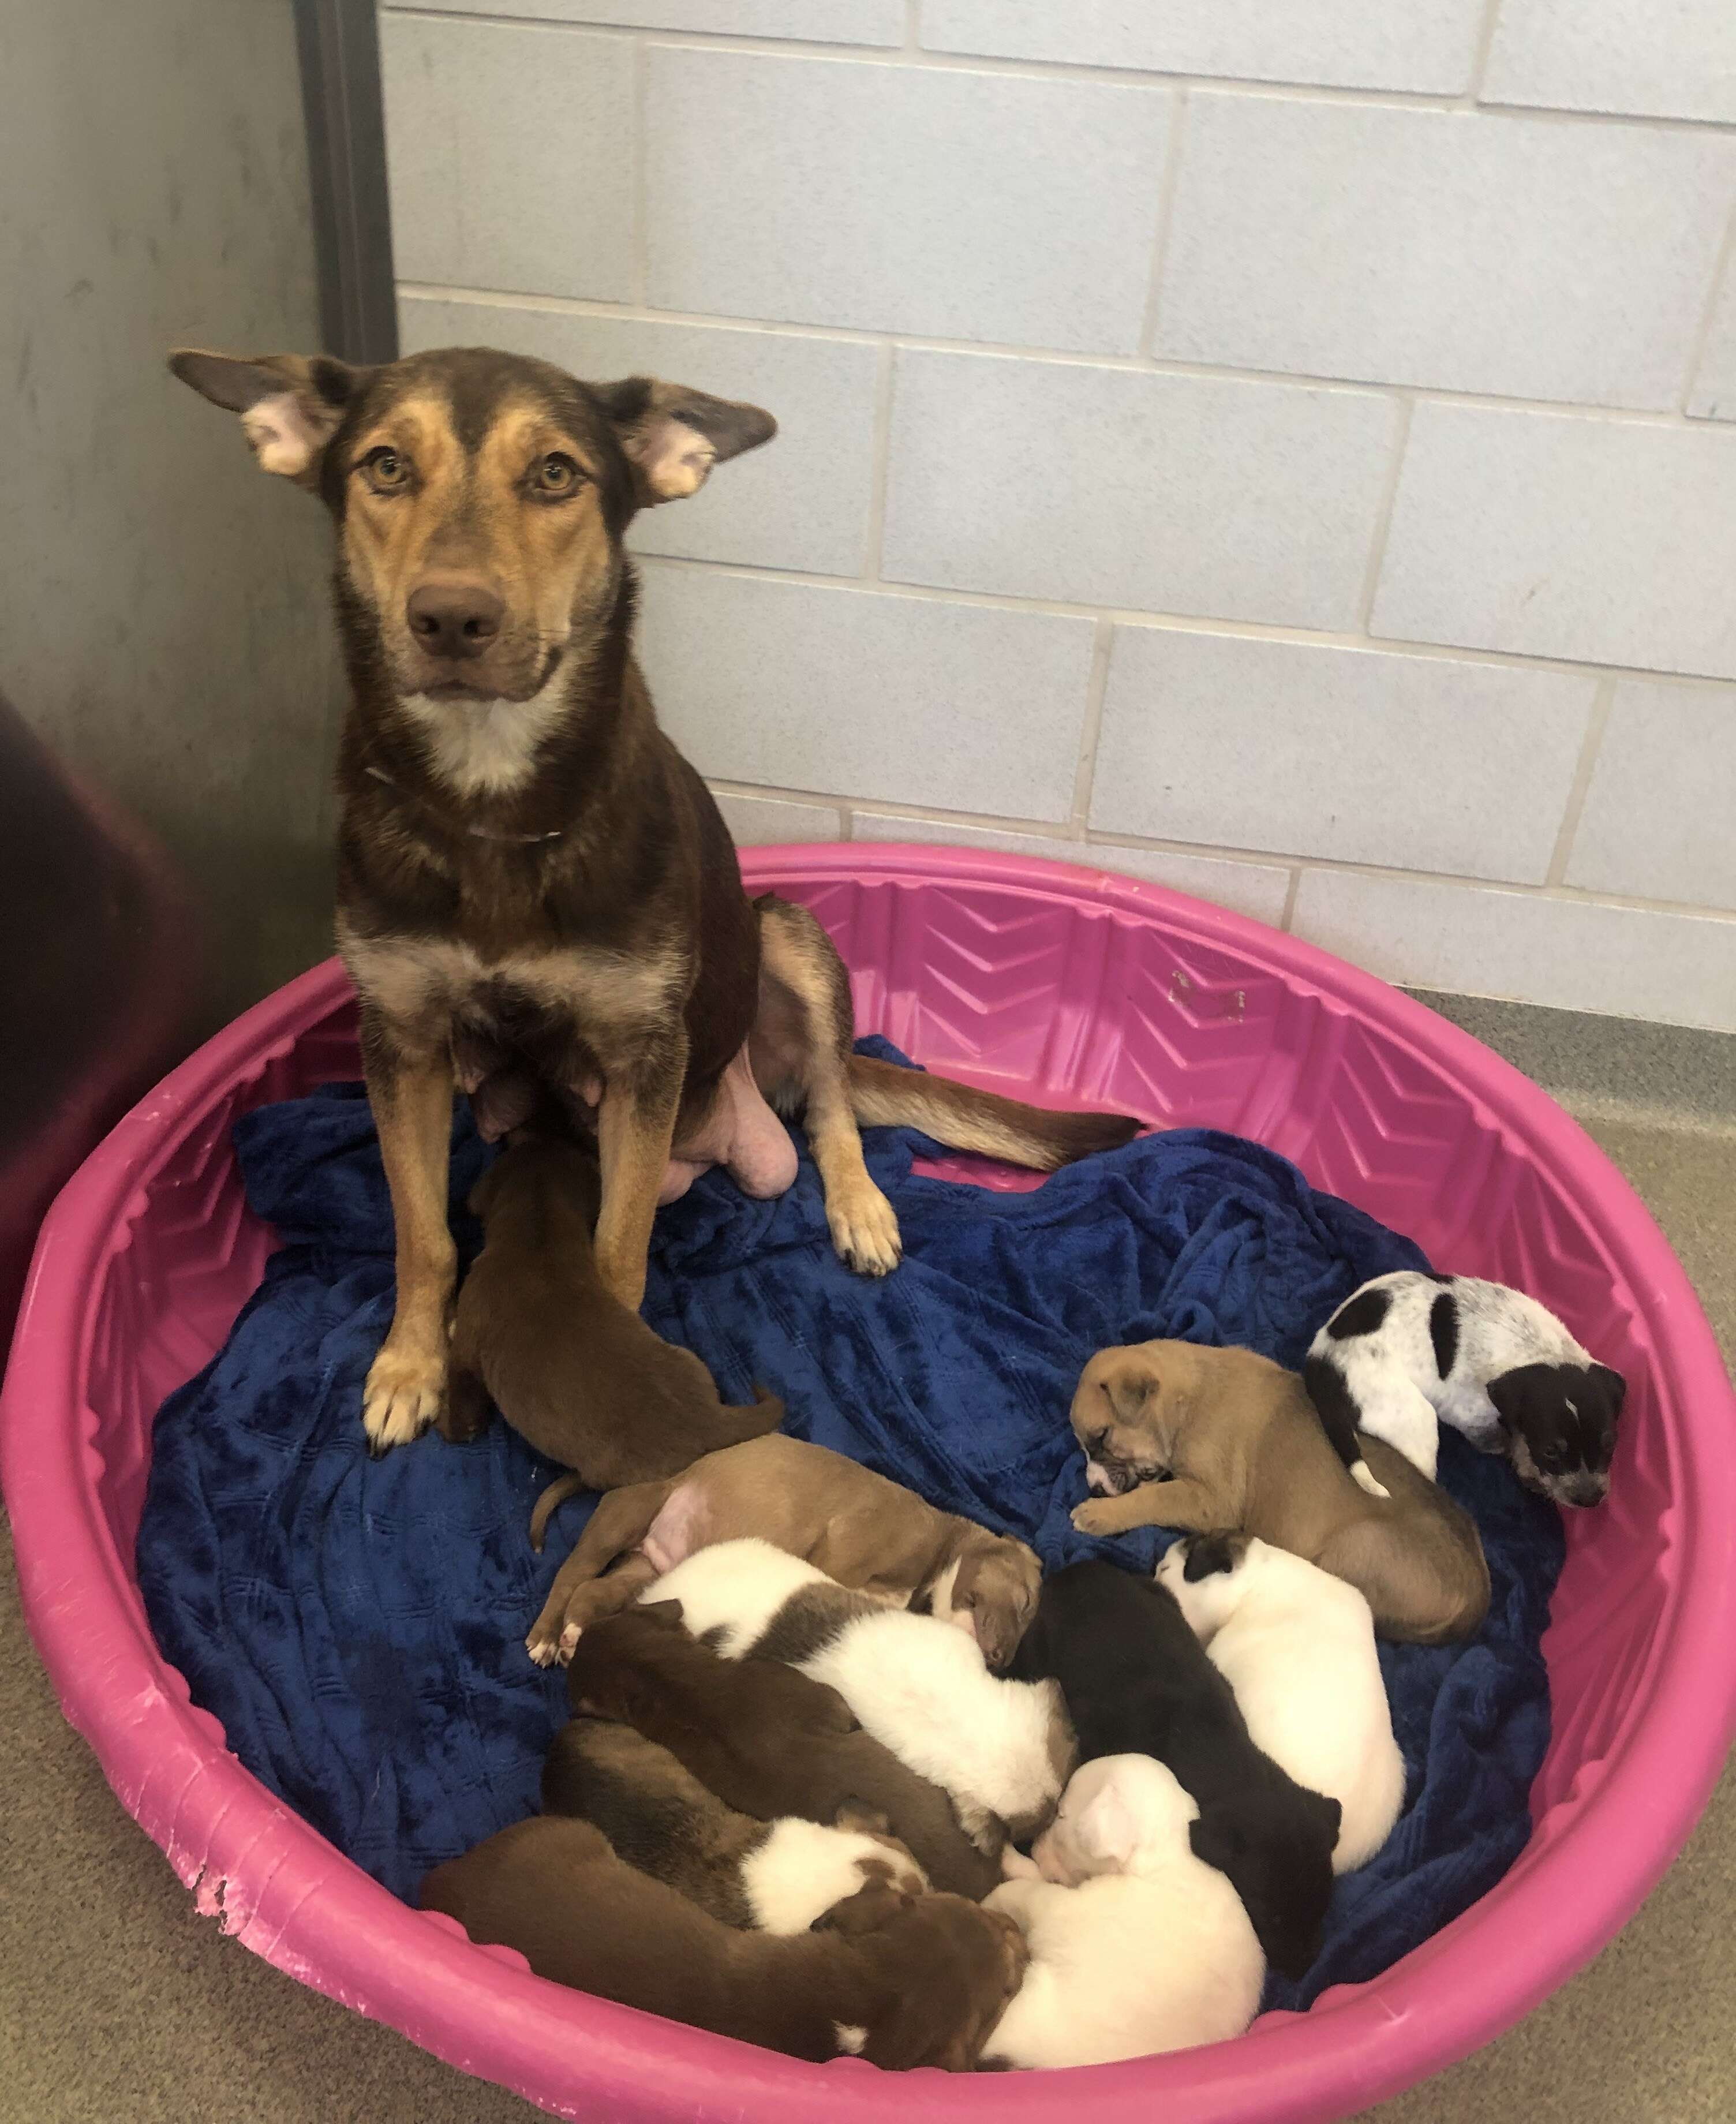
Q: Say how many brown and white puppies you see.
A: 2